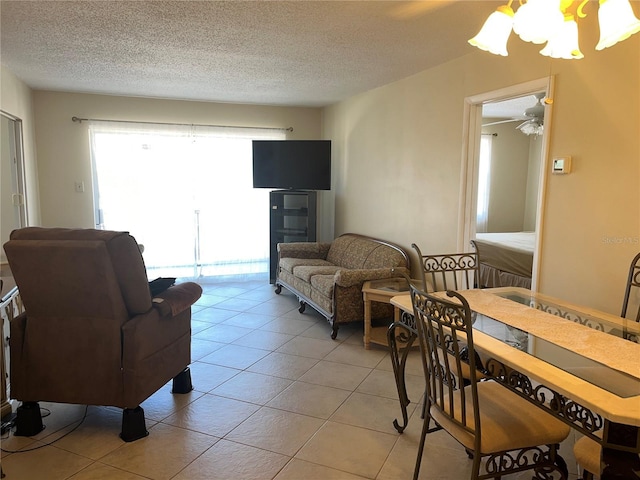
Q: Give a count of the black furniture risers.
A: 3